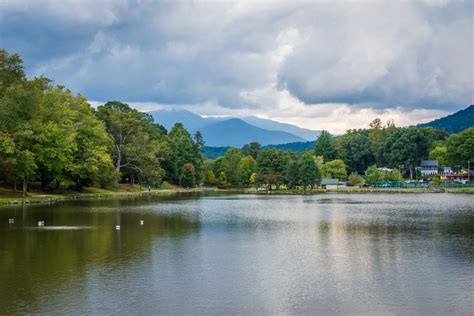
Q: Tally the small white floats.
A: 4